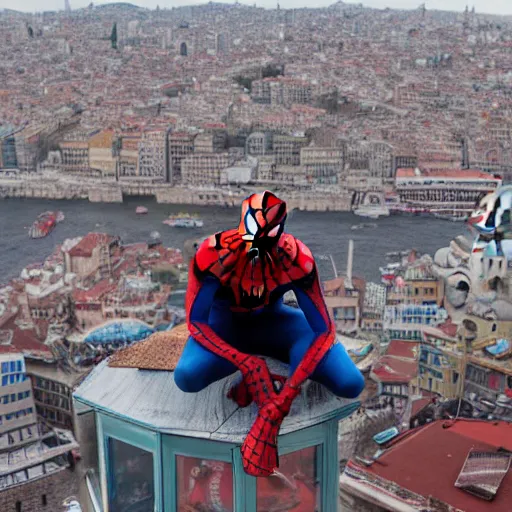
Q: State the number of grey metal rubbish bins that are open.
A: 0